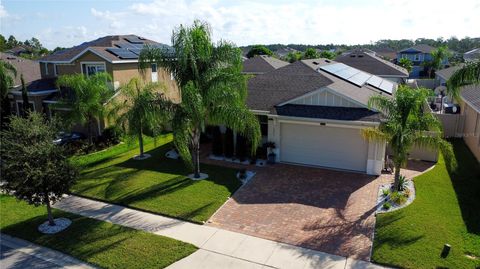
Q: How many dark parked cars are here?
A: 1